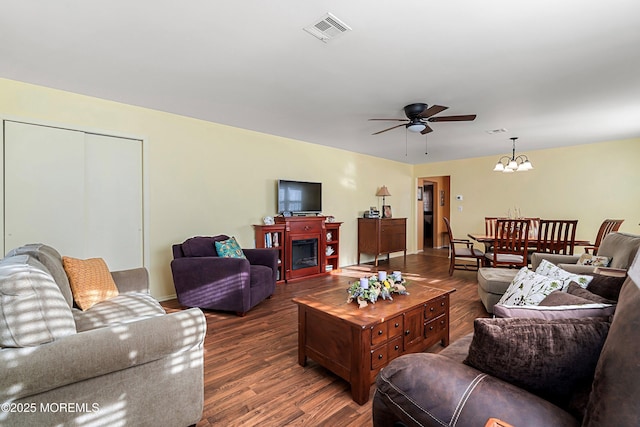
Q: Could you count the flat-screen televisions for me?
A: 1